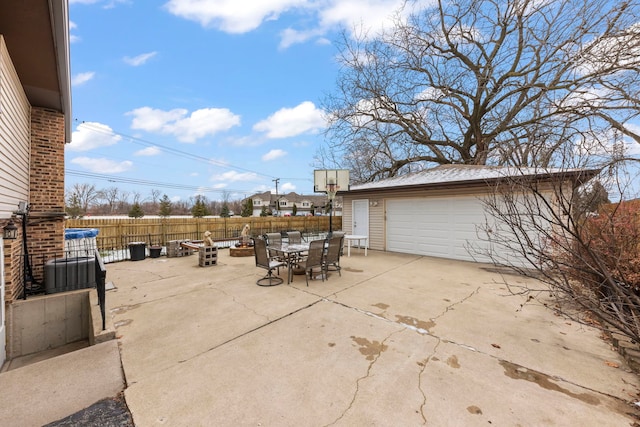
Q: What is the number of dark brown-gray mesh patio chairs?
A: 6